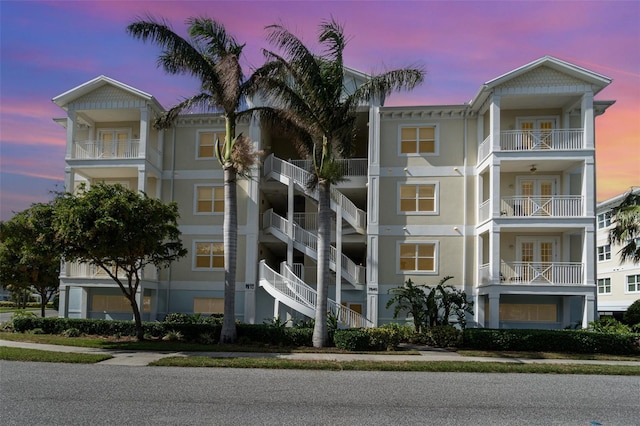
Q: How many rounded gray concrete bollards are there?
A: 0